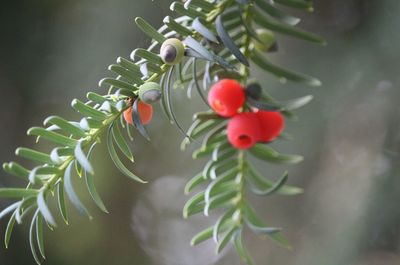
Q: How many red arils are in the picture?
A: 4